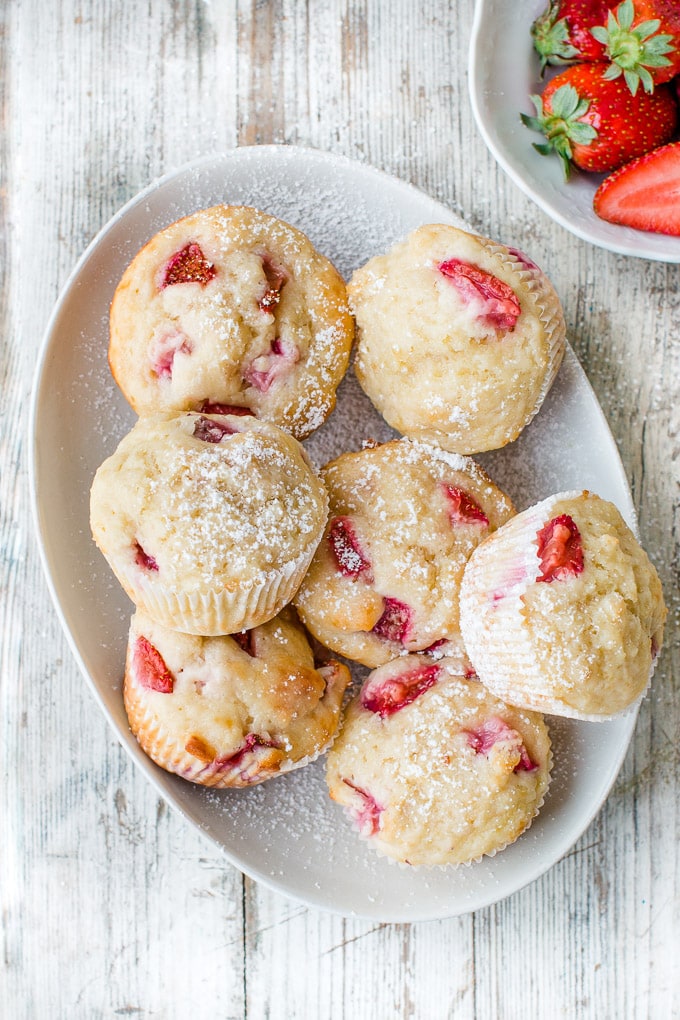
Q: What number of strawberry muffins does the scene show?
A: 7